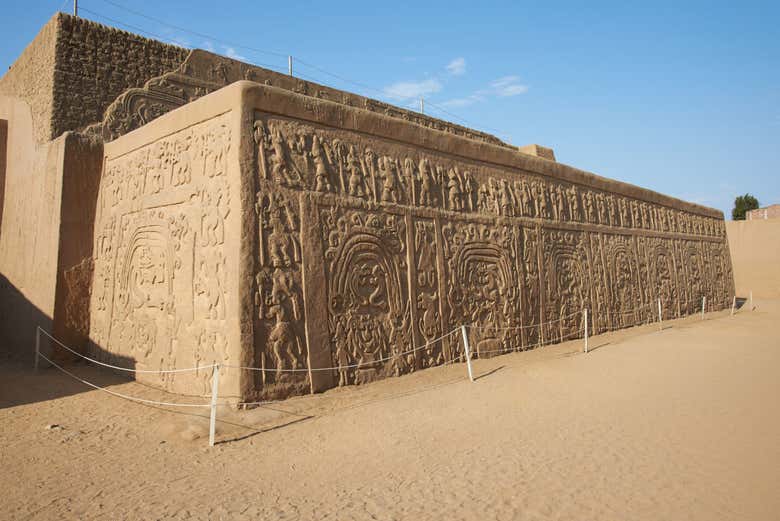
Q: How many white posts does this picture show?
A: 8